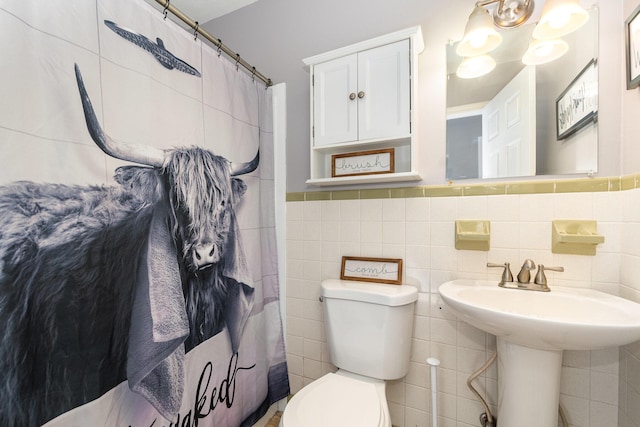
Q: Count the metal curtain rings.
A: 6